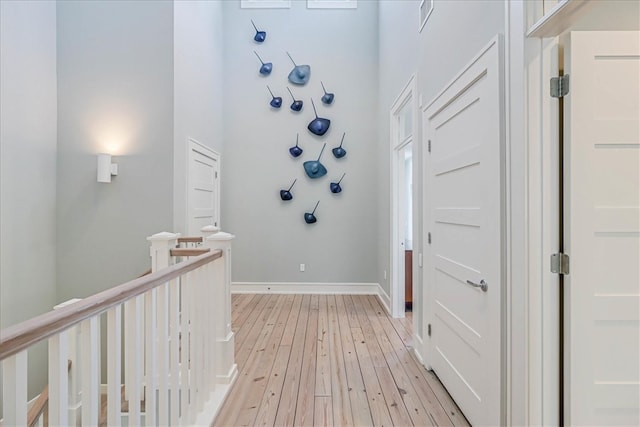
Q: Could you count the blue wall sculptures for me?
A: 13